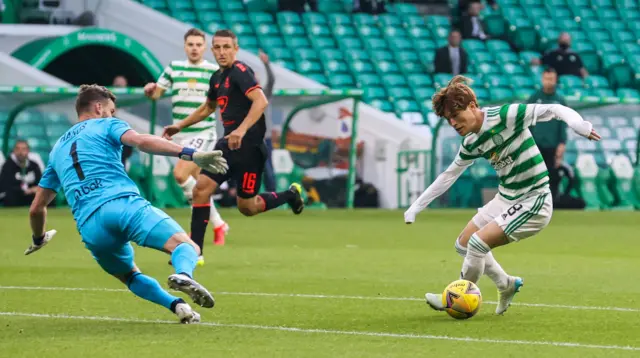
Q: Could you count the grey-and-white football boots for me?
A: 2